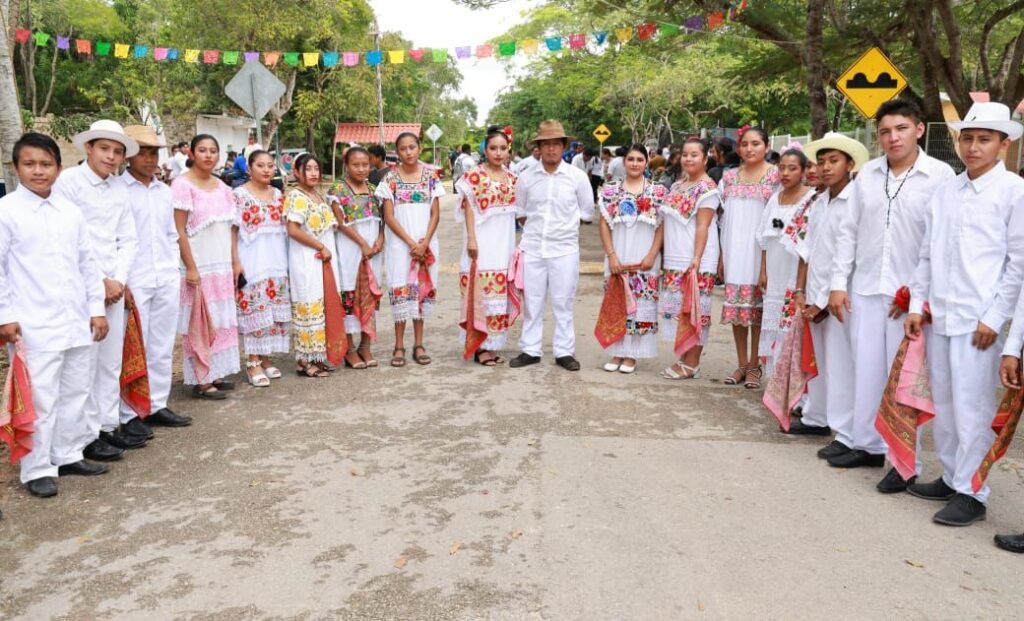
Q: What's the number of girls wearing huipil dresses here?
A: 11